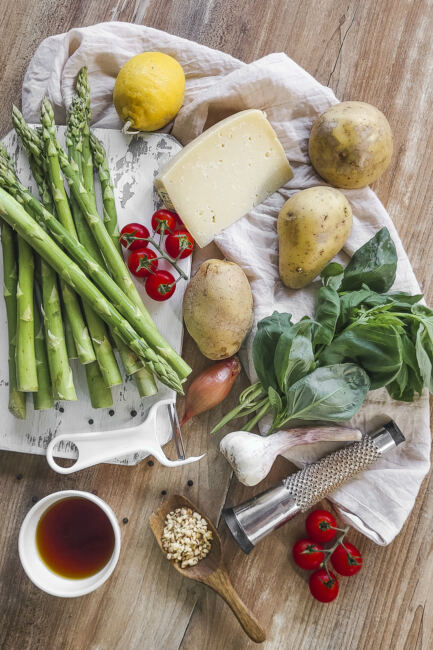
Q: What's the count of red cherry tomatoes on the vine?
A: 9